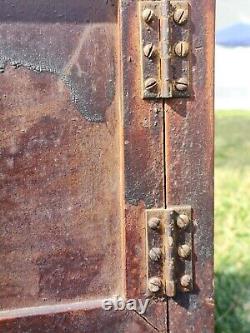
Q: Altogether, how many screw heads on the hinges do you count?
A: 12